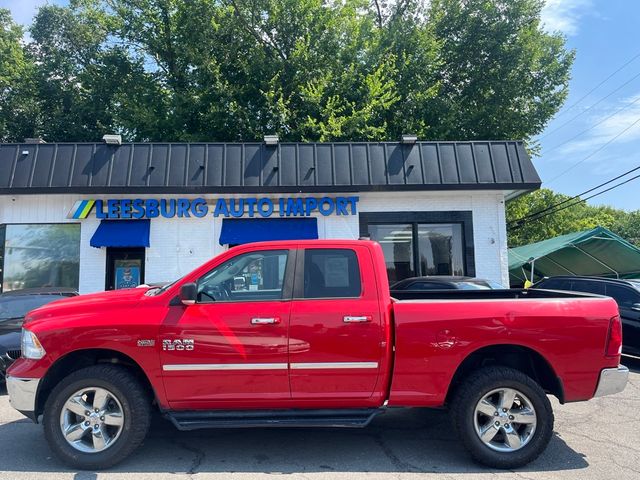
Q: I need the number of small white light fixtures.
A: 3